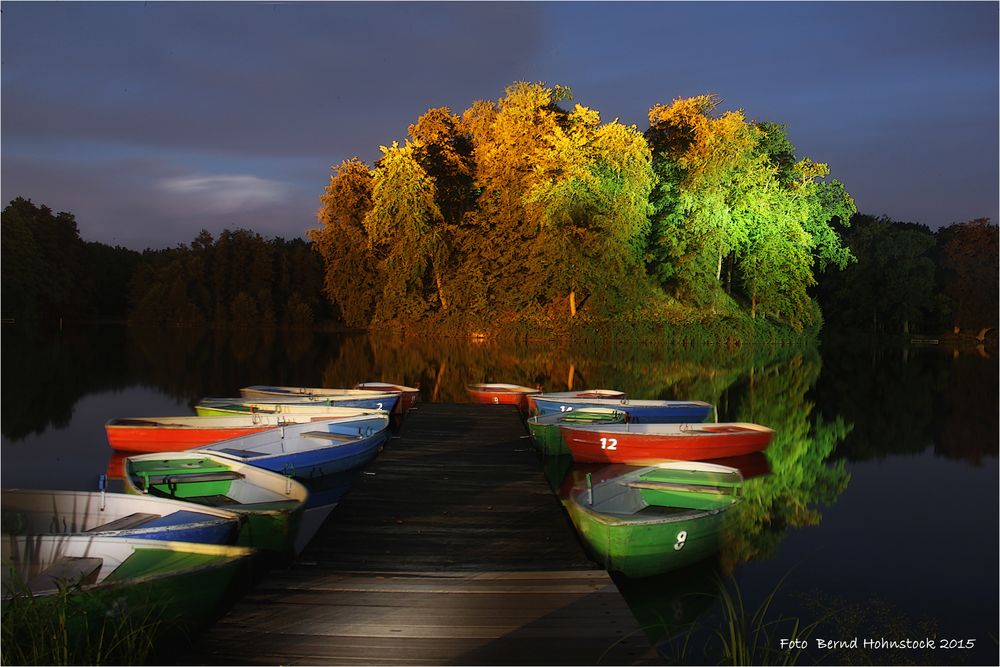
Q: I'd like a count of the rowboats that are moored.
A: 15